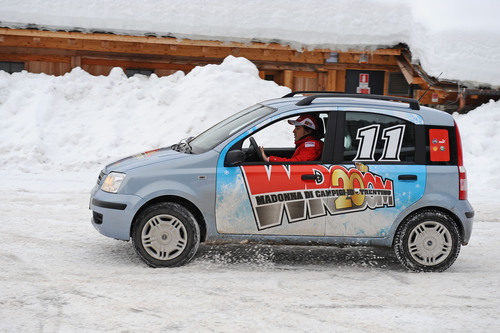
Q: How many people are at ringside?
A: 0